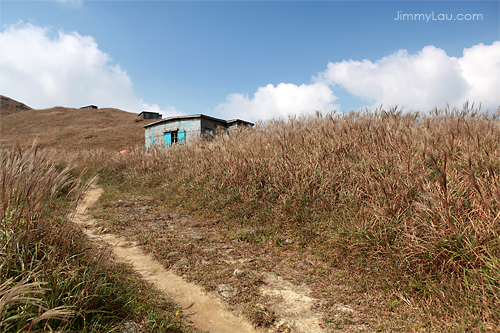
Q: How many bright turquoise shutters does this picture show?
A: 2